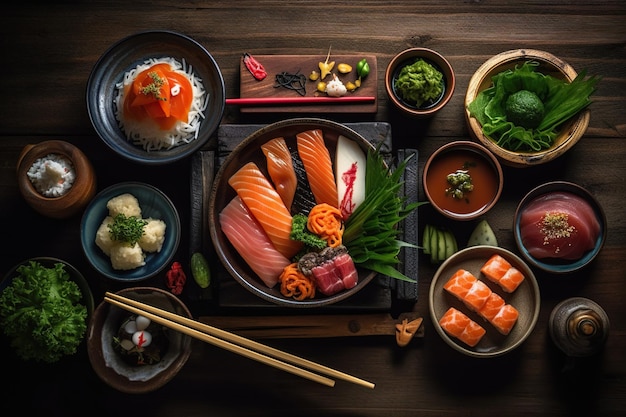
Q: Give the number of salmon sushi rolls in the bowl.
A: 8